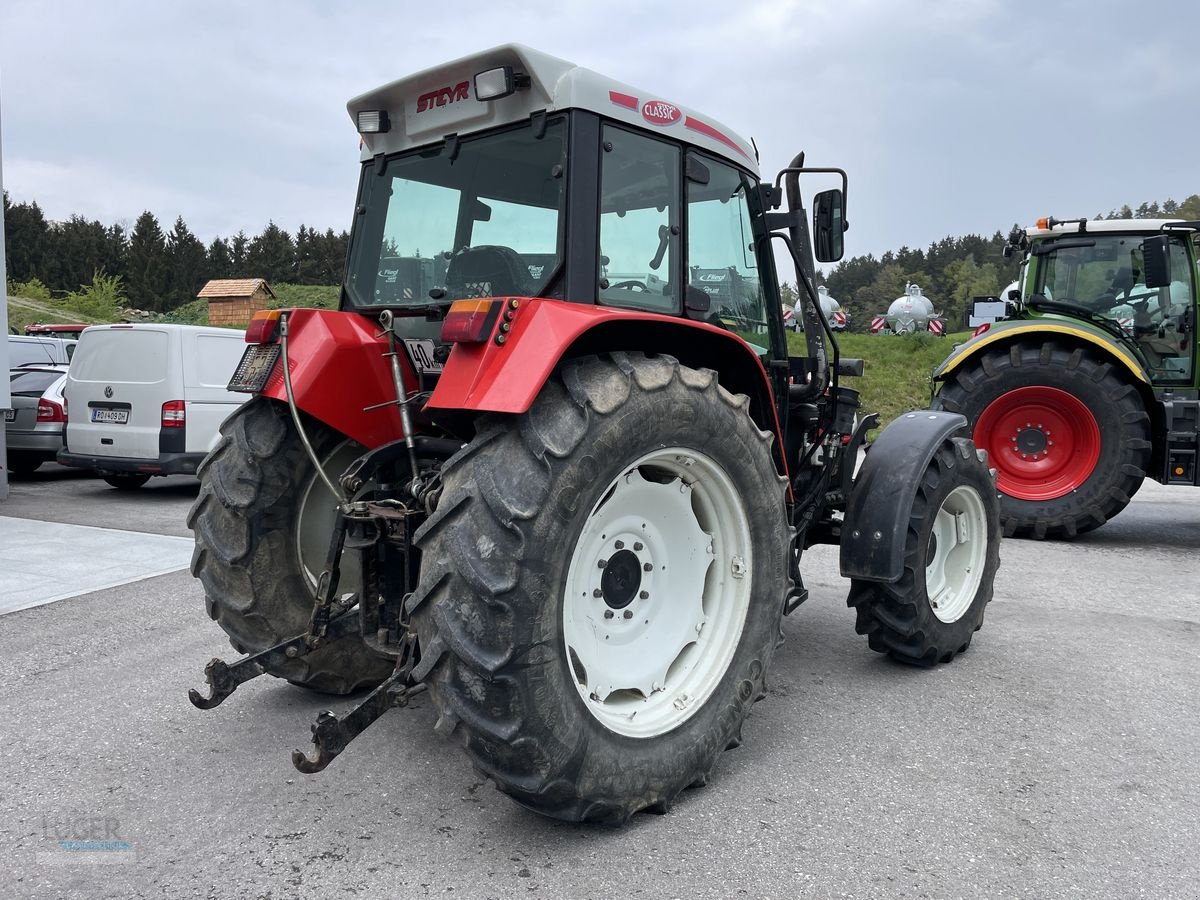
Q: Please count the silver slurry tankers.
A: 2